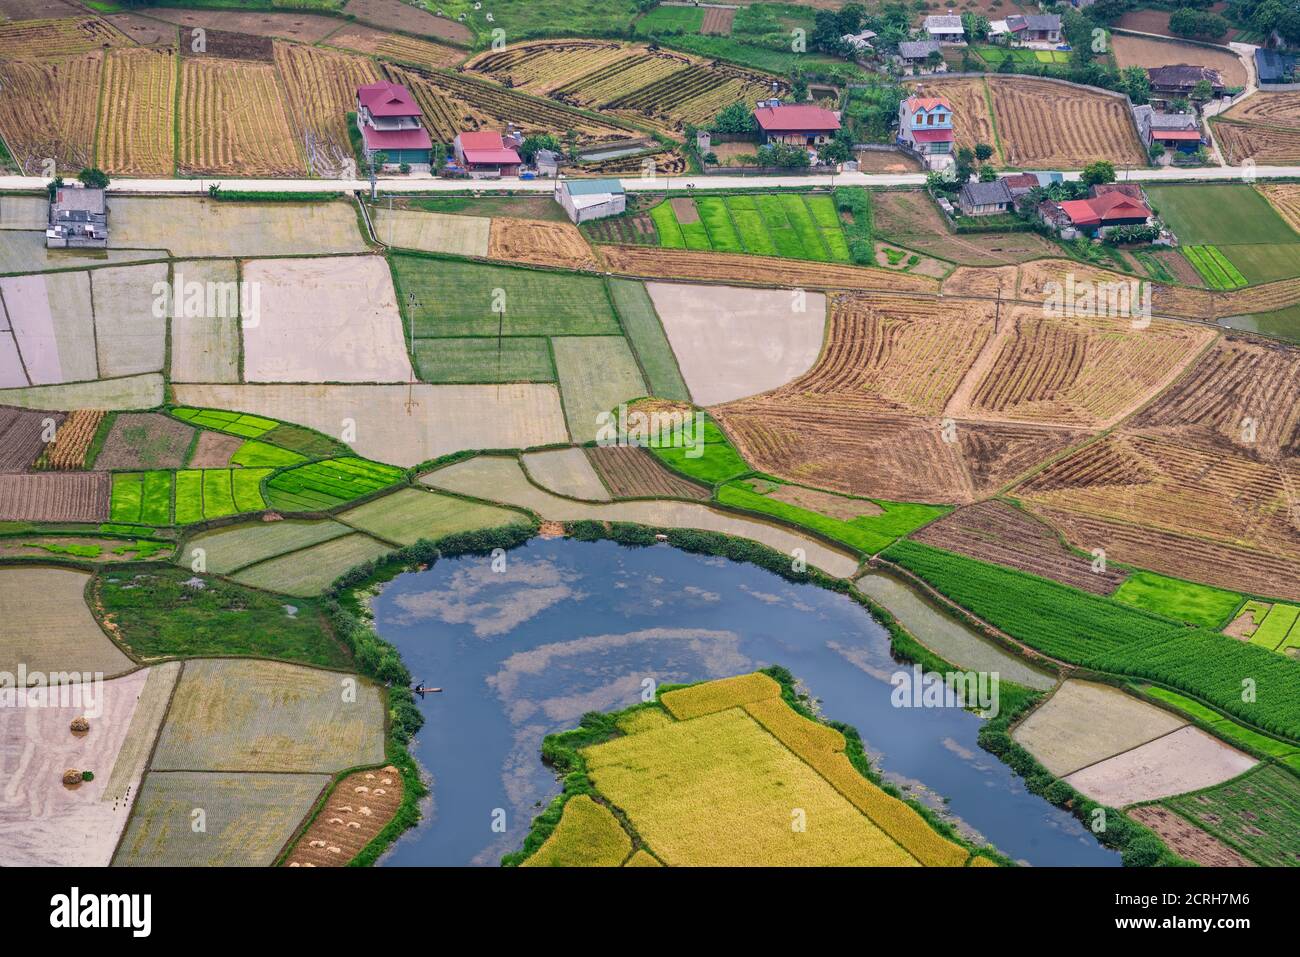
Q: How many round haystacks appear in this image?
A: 2